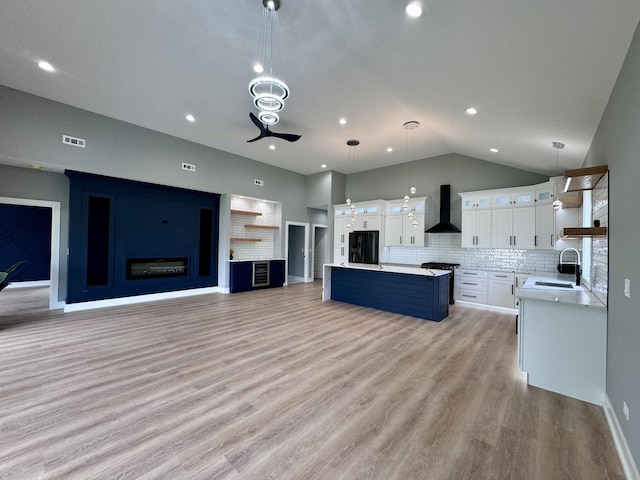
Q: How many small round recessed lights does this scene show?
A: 10